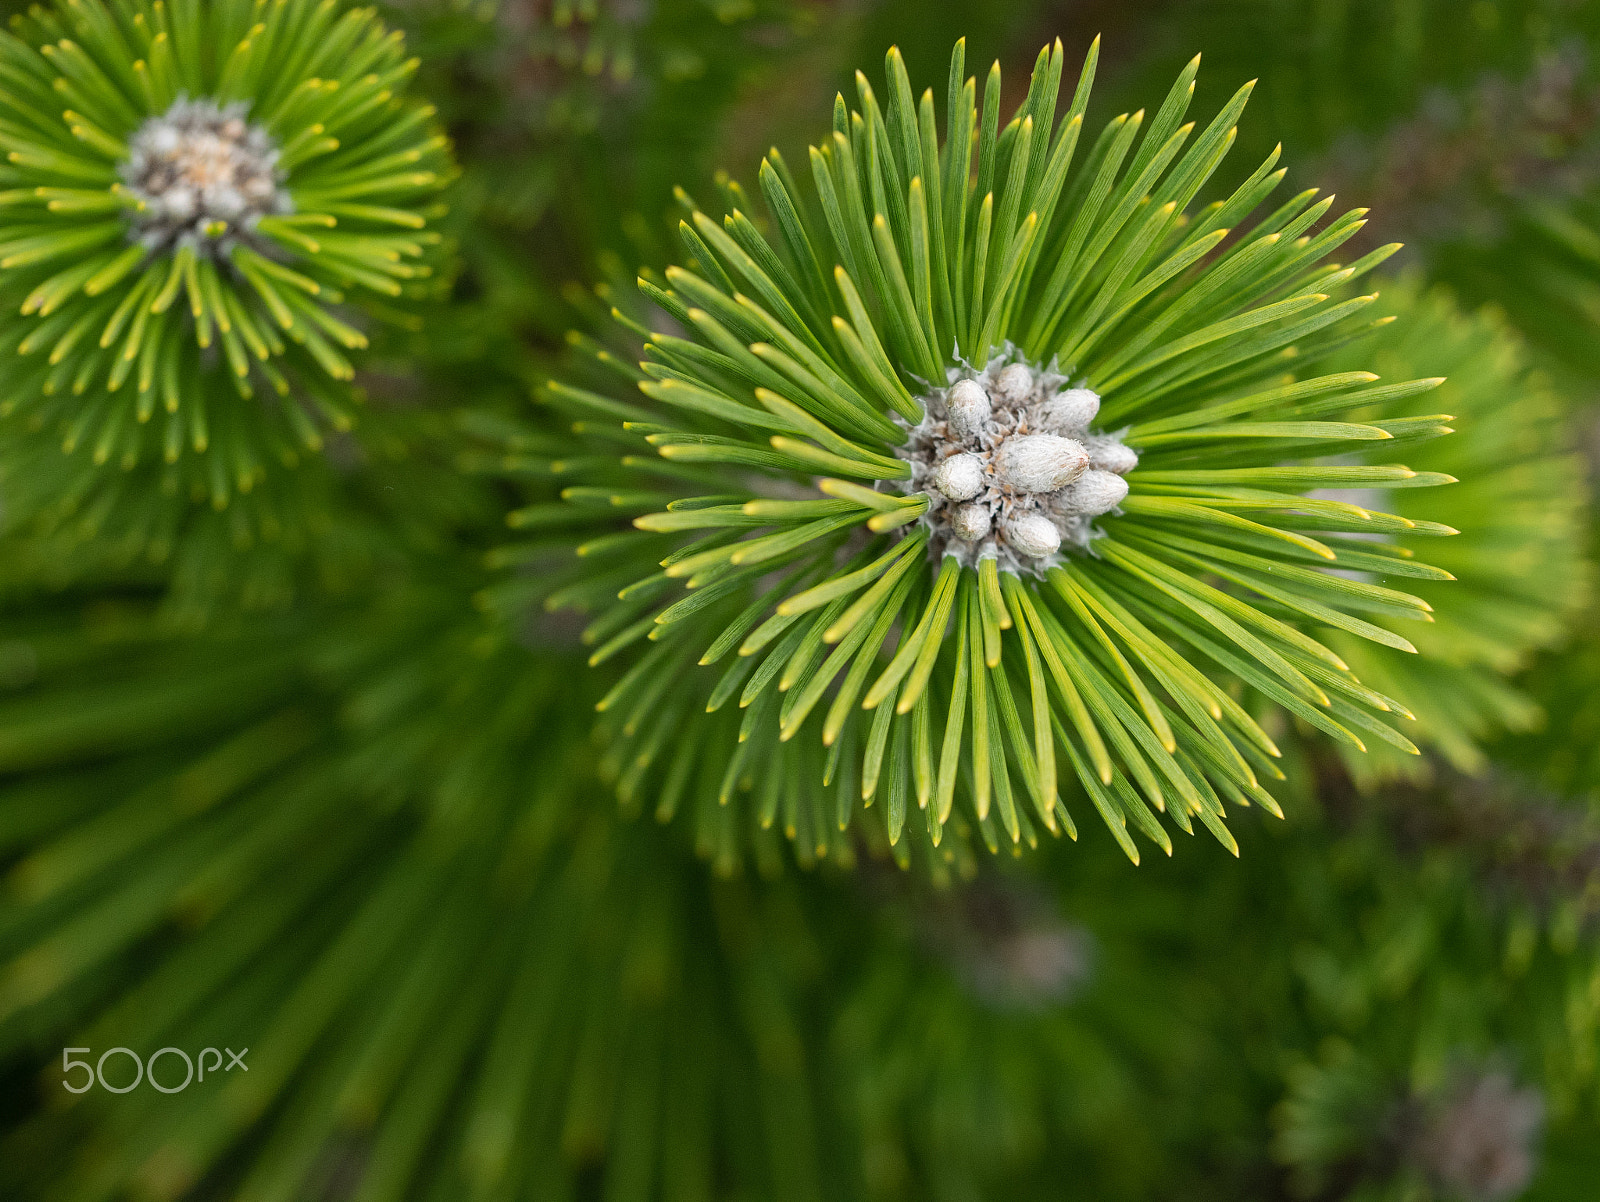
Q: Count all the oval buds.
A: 9